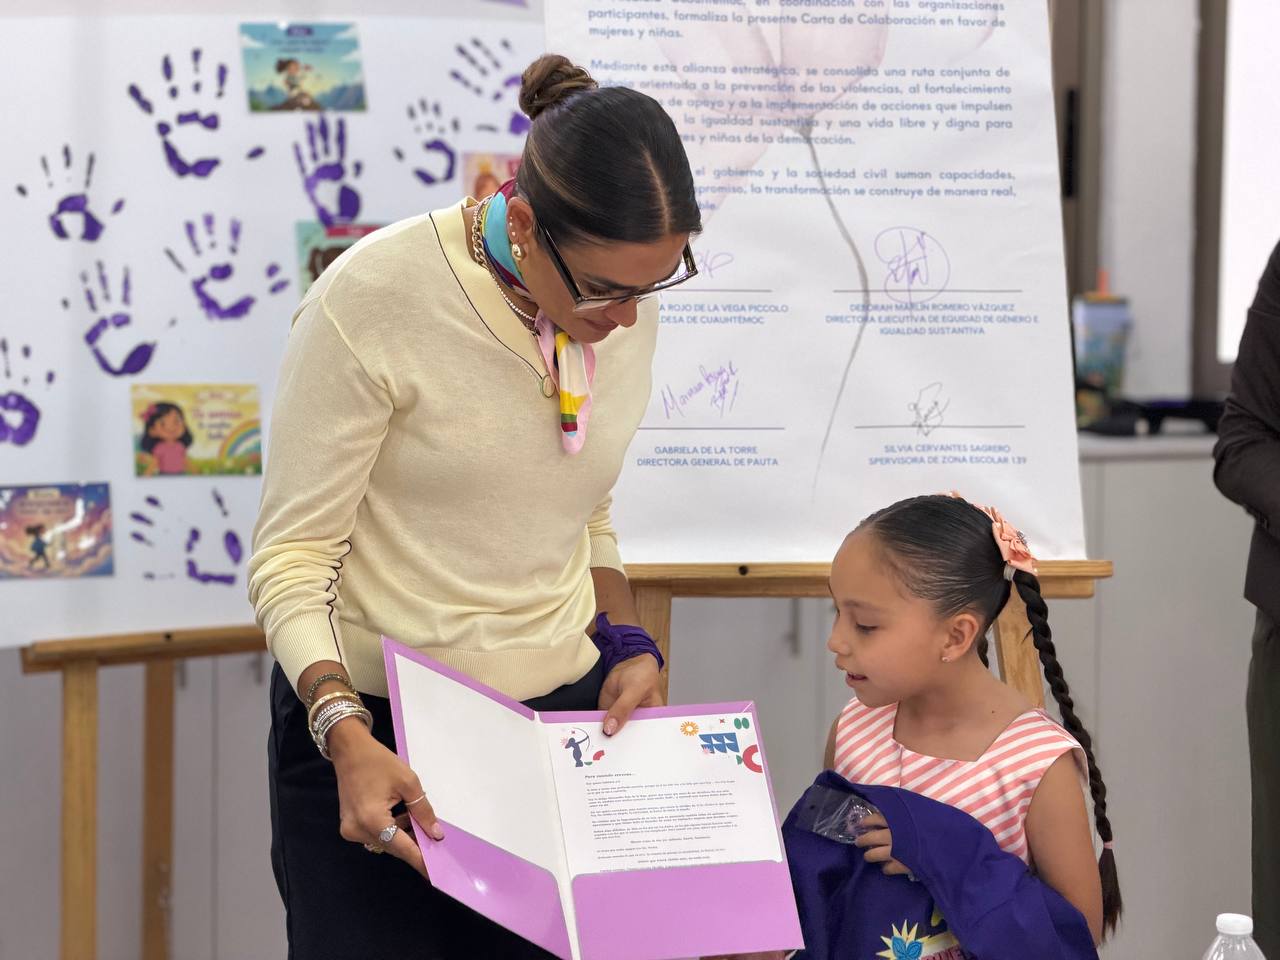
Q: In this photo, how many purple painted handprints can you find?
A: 9